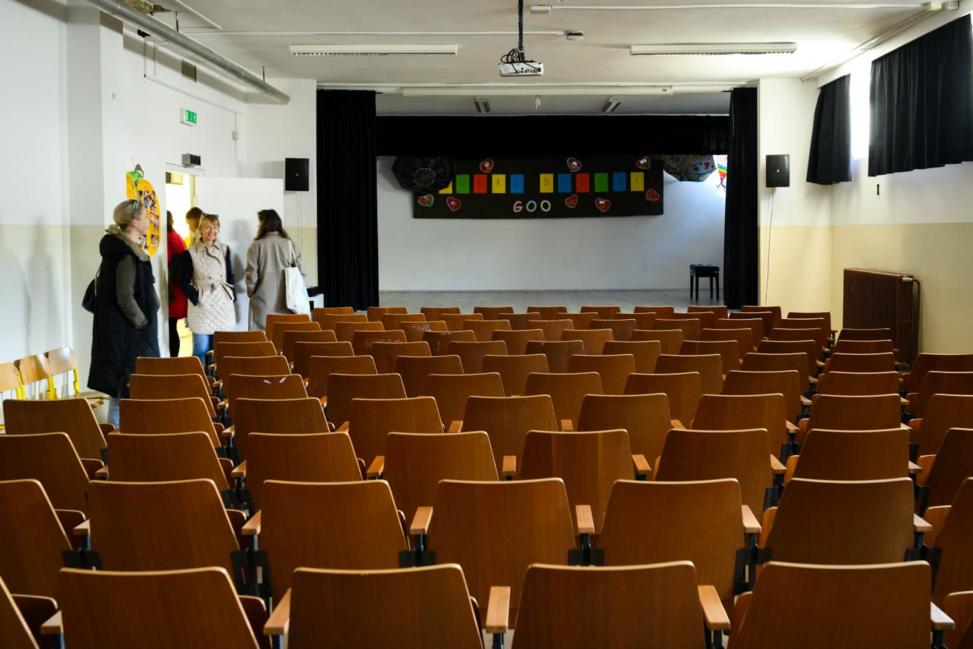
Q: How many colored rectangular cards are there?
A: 11